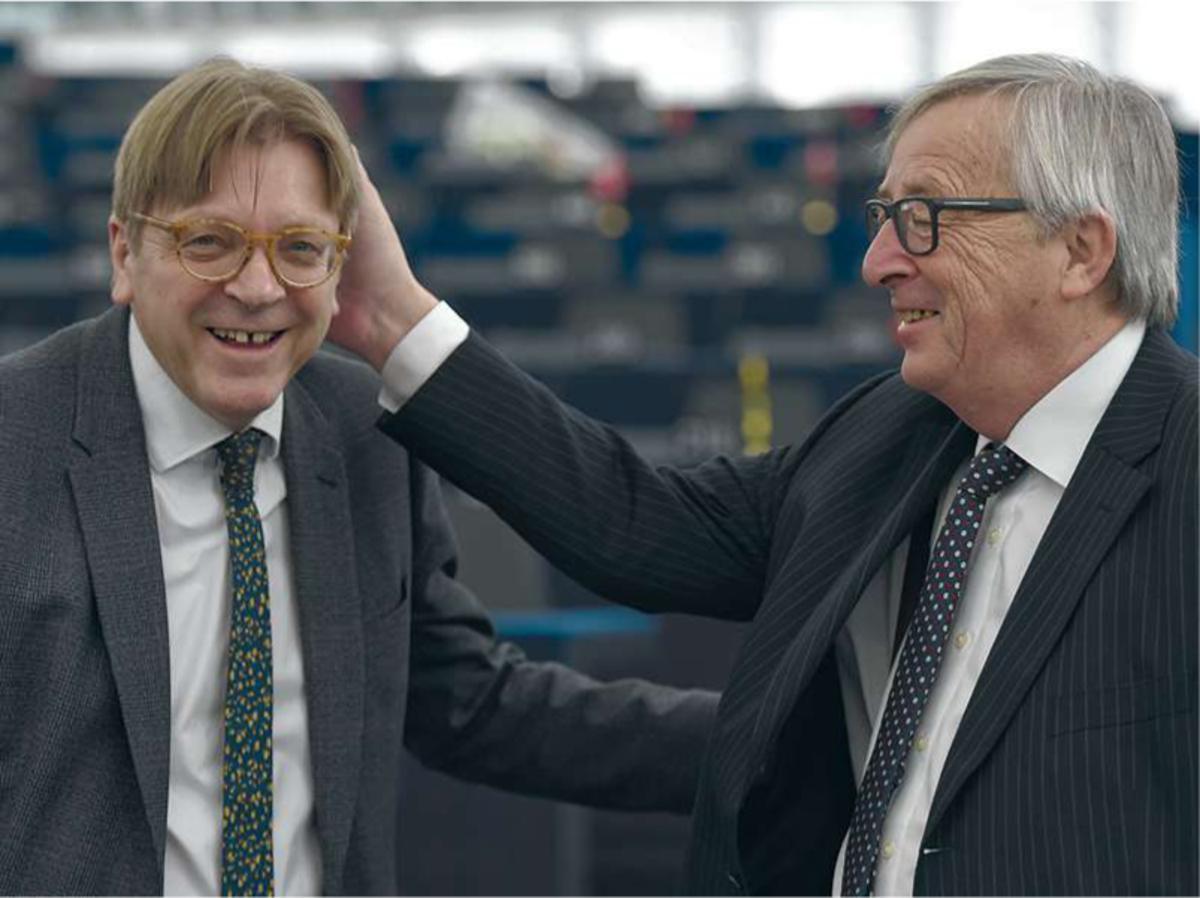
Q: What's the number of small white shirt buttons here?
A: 4